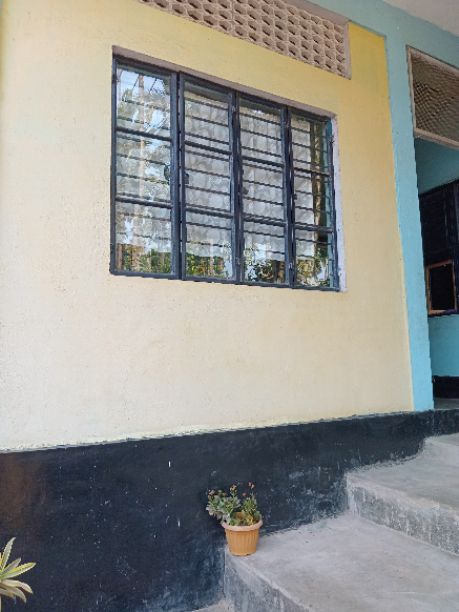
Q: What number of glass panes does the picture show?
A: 12